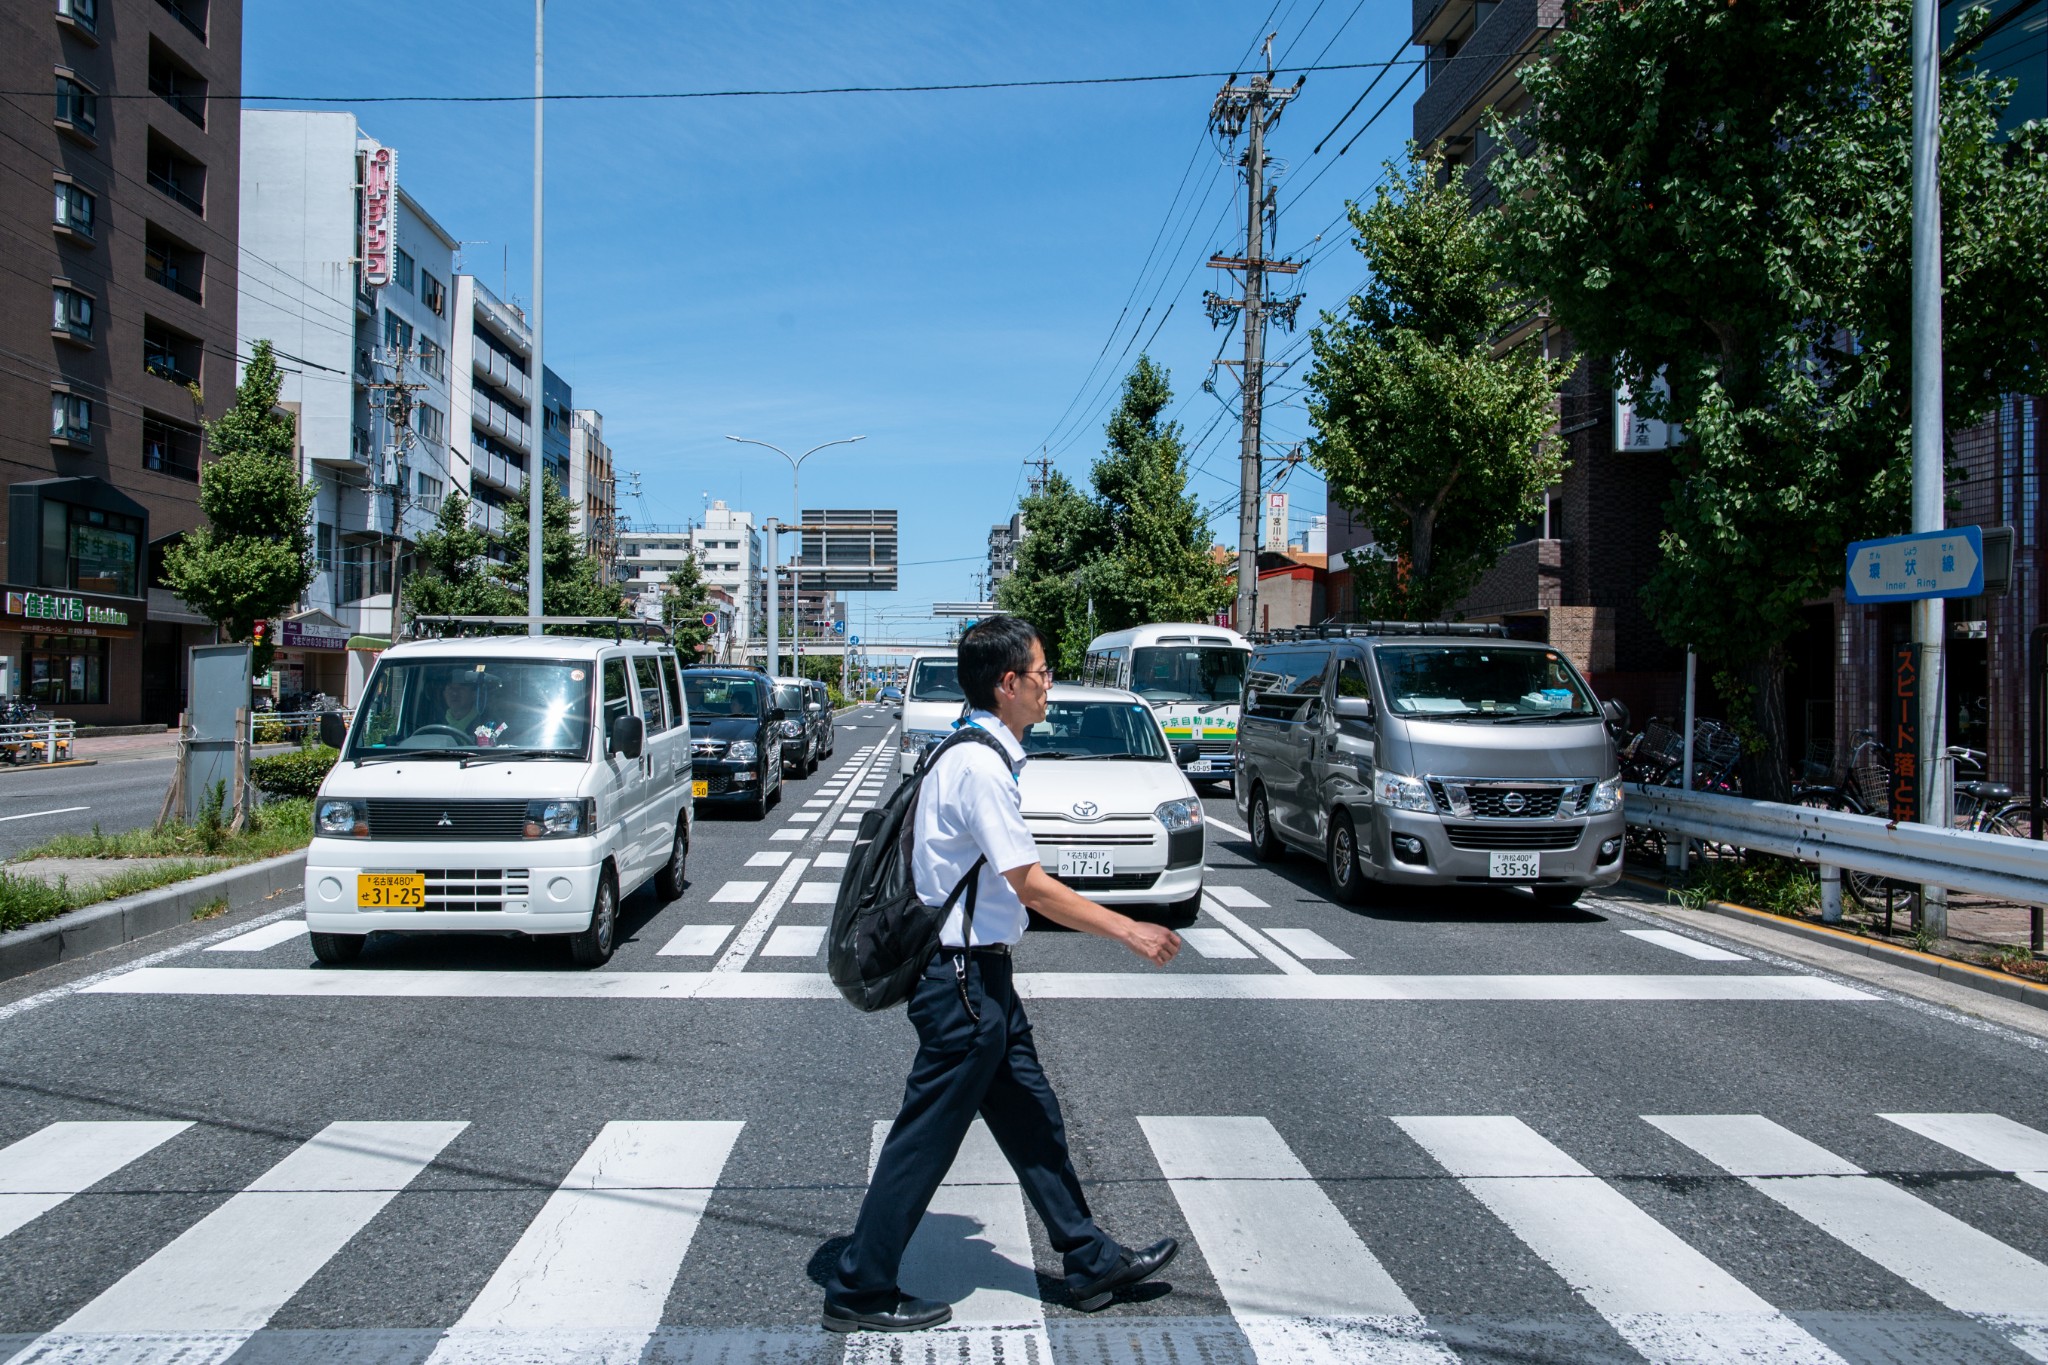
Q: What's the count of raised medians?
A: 1